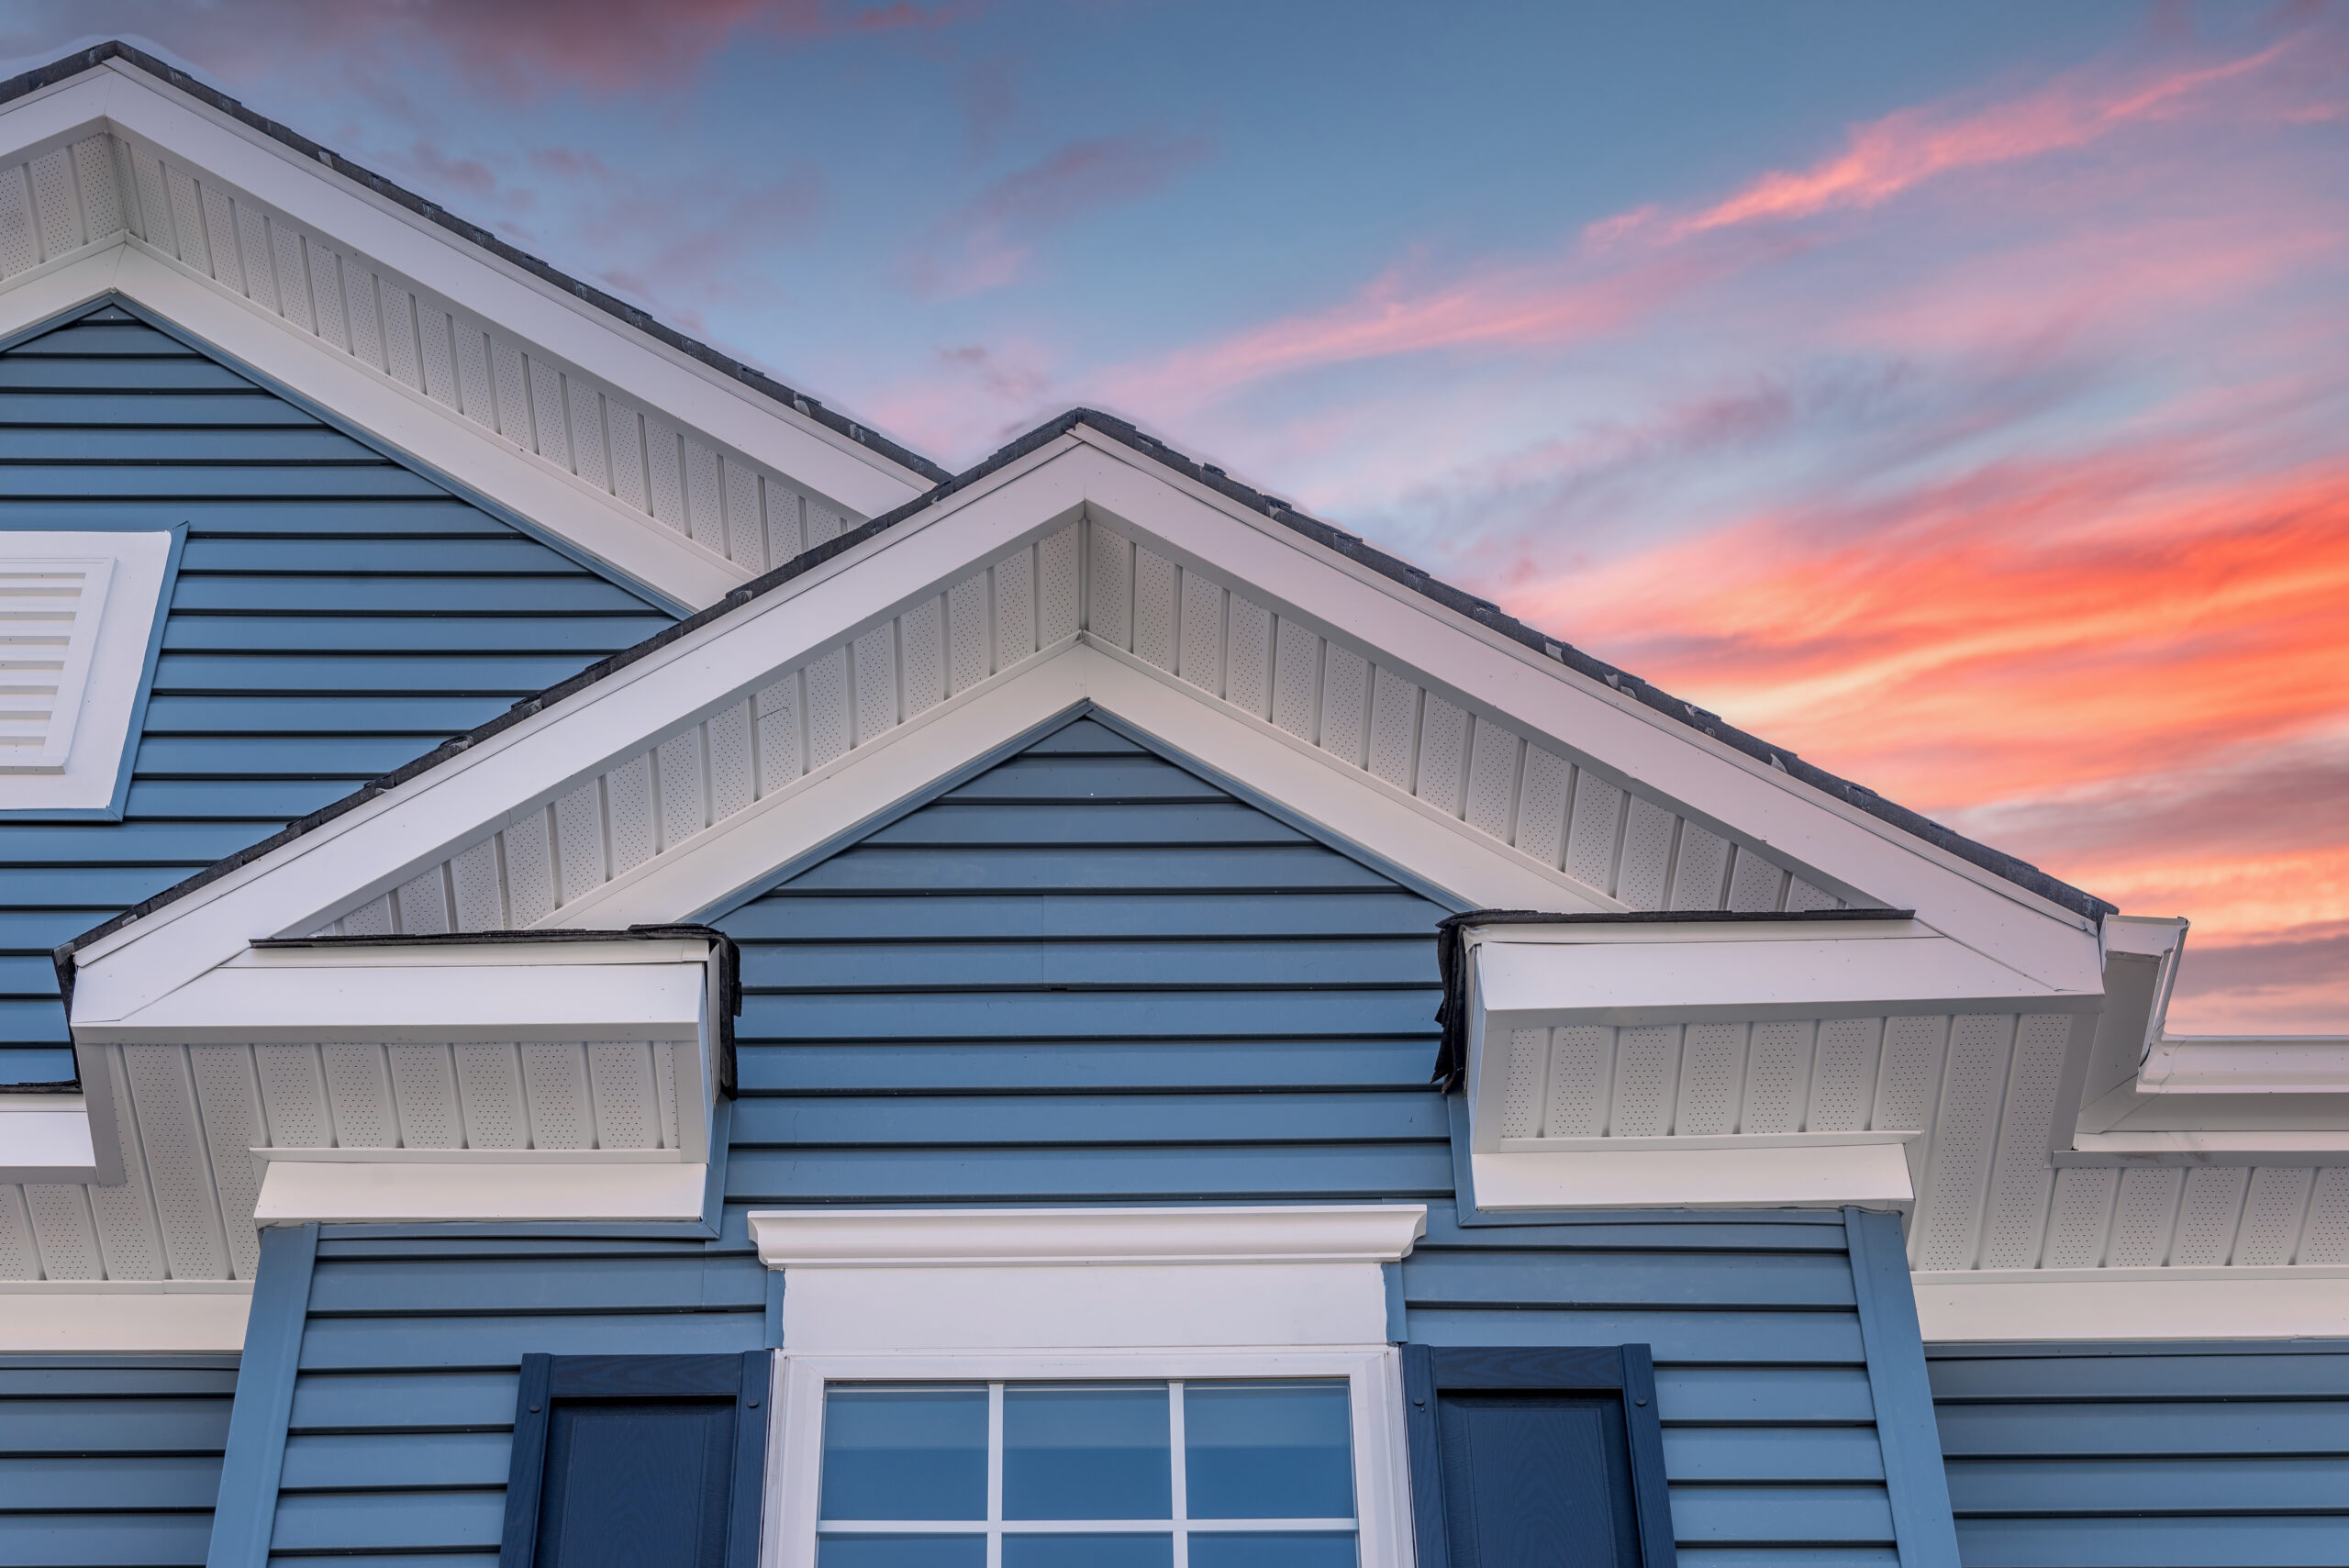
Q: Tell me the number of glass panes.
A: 6